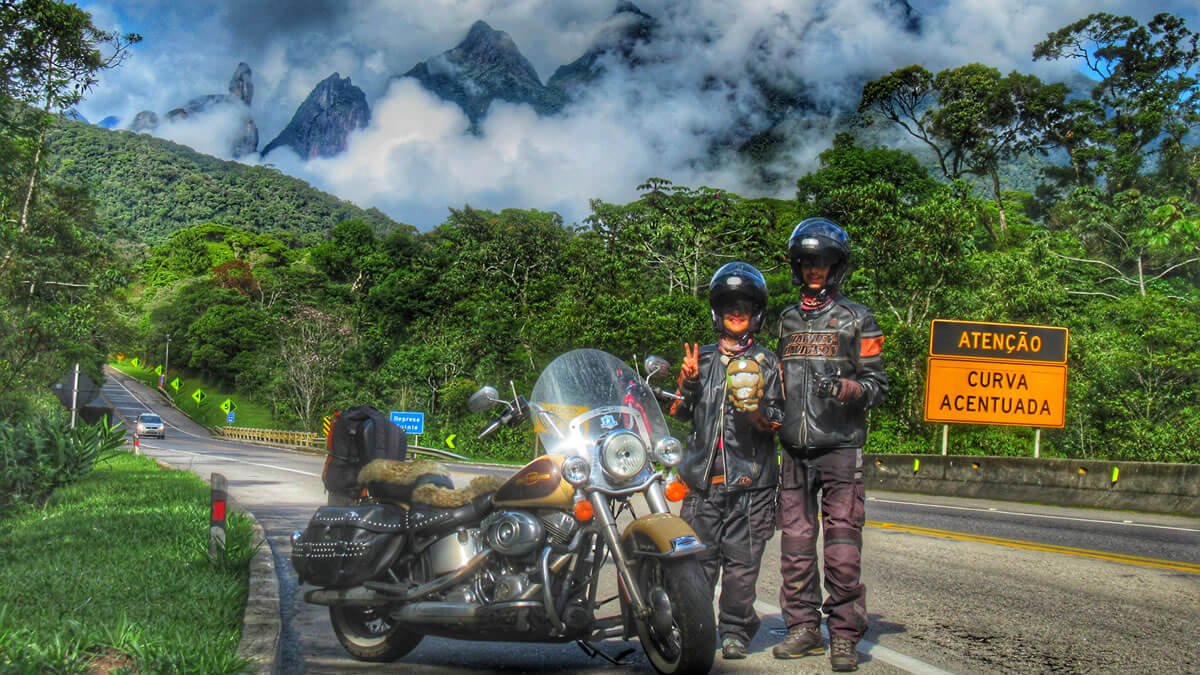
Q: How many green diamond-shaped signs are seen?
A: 5